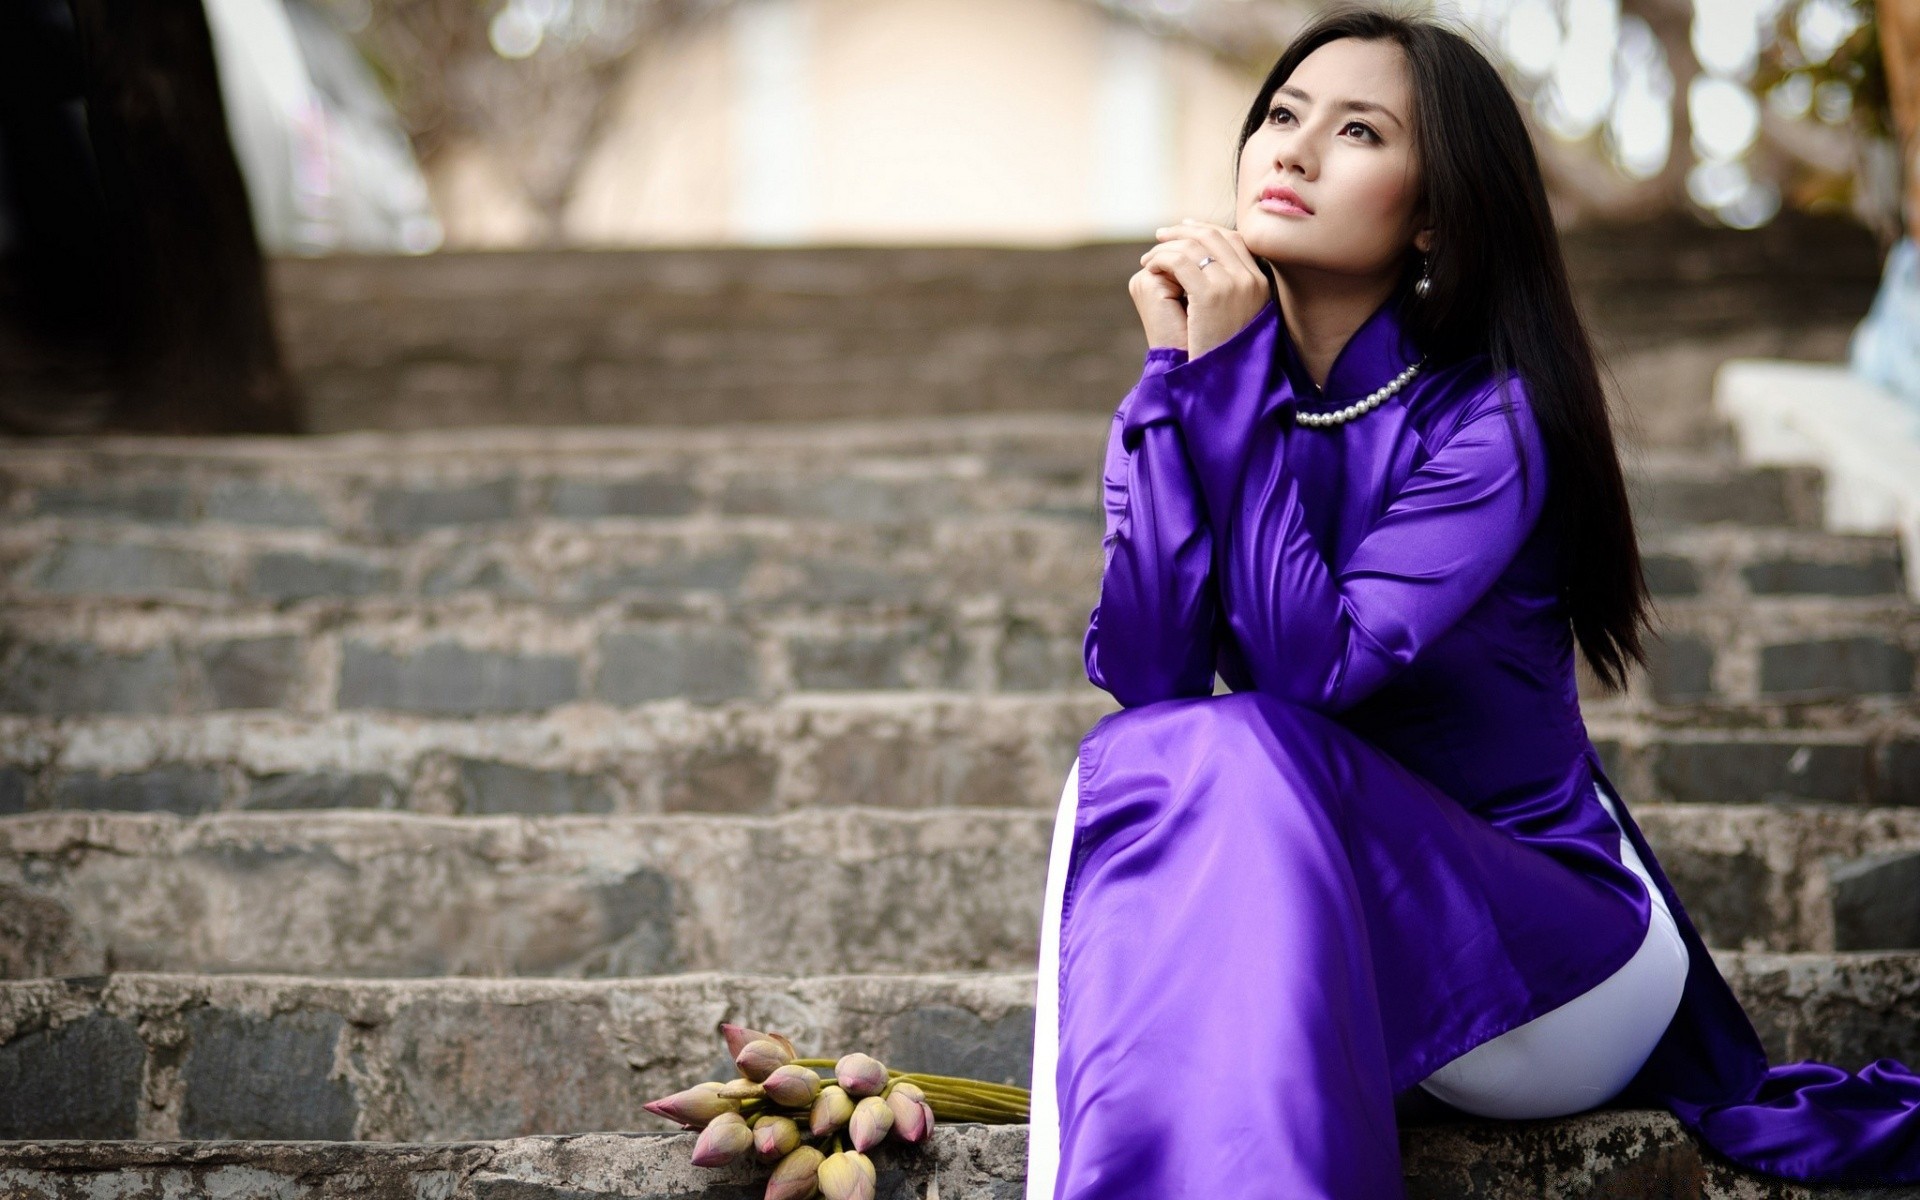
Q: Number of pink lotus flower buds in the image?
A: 12